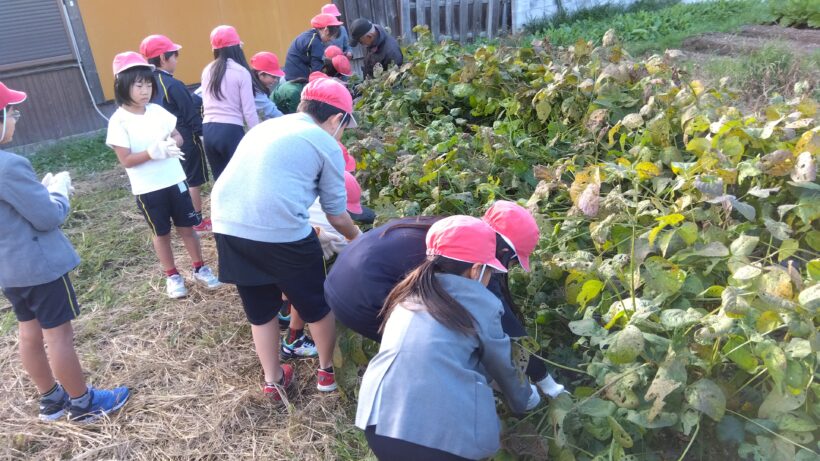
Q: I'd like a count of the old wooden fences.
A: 1